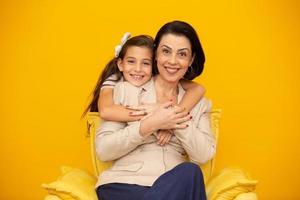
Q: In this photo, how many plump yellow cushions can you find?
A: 2